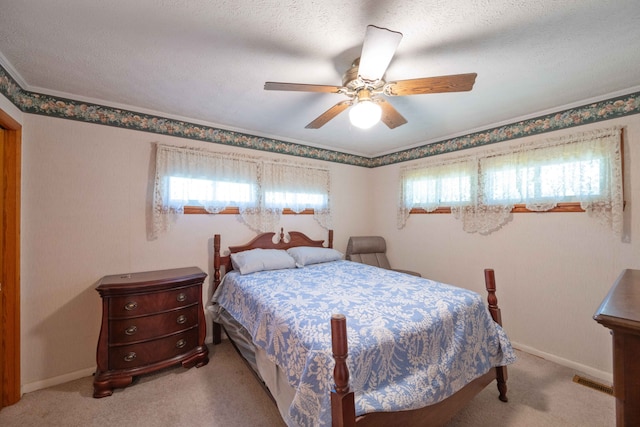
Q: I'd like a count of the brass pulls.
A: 6